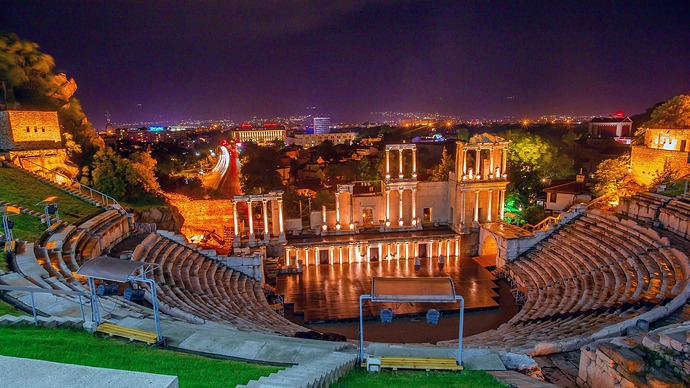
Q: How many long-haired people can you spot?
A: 0